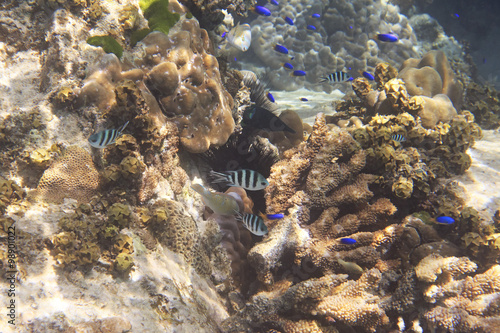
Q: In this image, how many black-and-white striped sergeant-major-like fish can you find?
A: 5